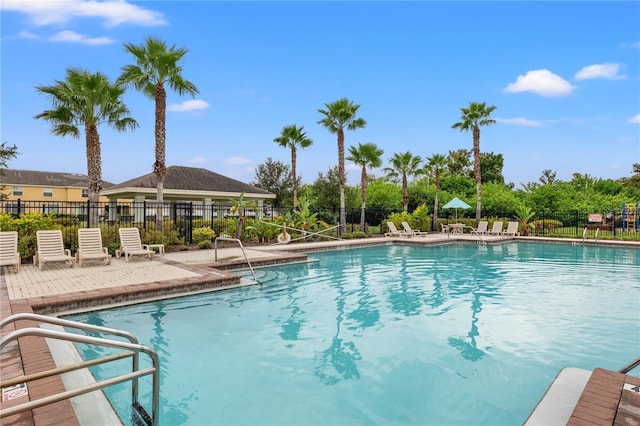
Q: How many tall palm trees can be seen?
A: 8